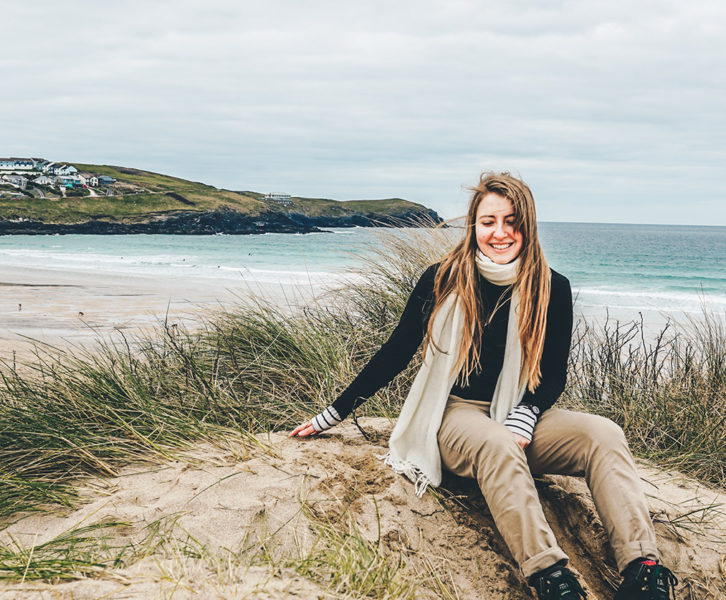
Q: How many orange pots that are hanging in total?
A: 0